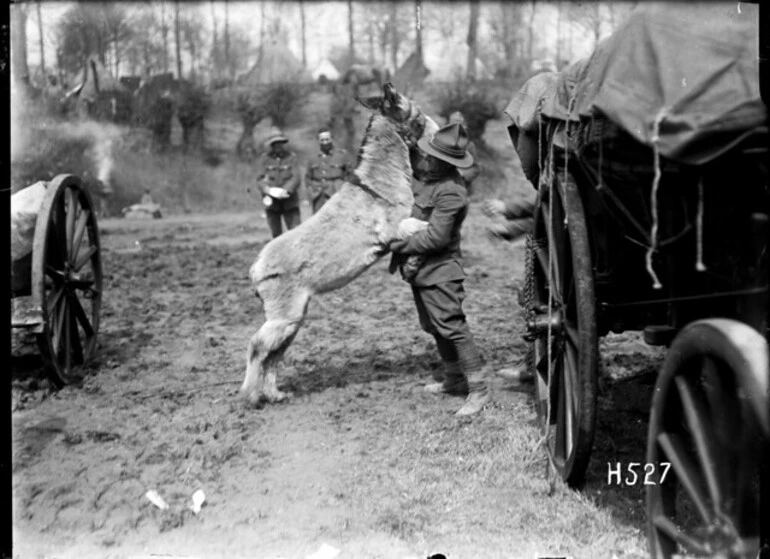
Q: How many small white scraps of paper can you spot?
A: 2